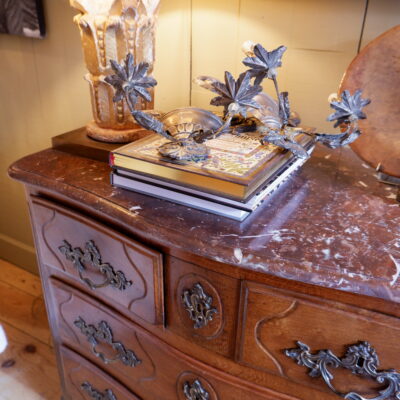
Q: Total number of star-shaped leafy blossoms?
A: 4